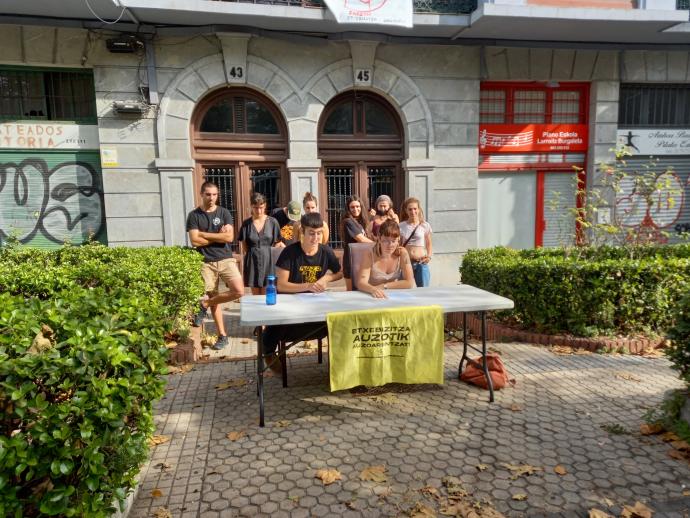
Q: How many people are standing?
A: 7